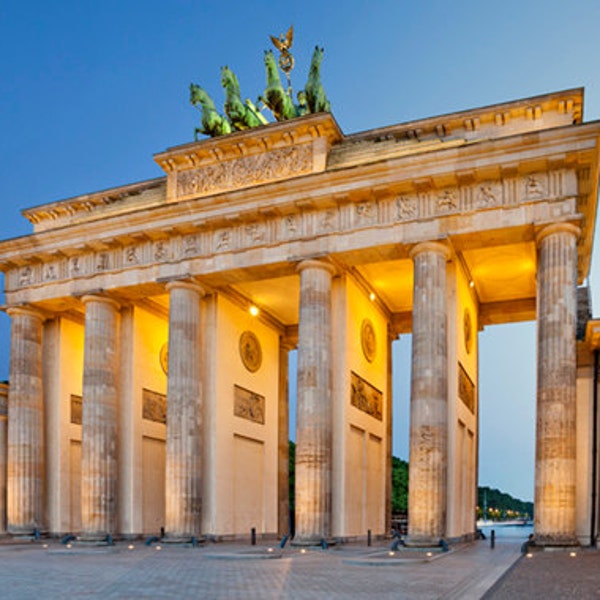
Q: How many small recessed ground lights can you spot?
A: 10